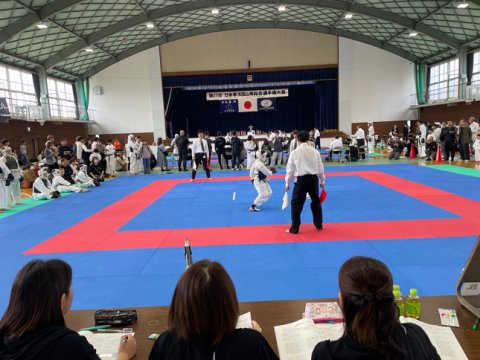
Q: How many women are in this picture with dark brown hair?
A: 3